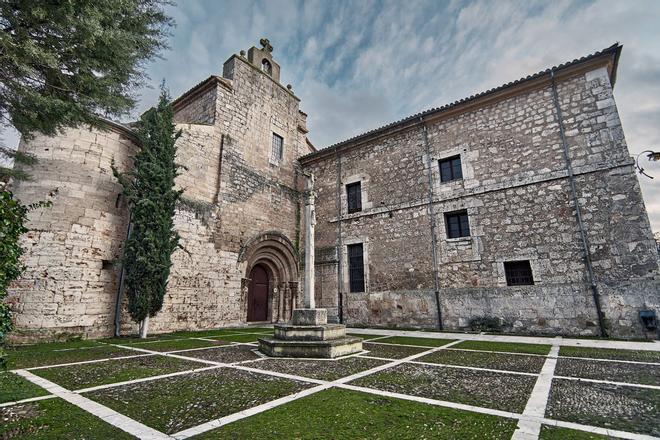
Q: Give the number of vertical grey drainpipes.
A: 4